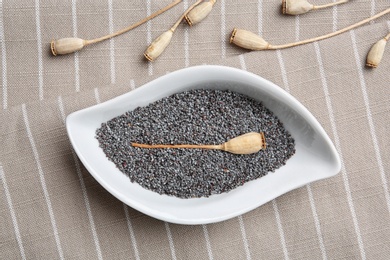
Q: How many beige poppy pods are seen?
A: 7